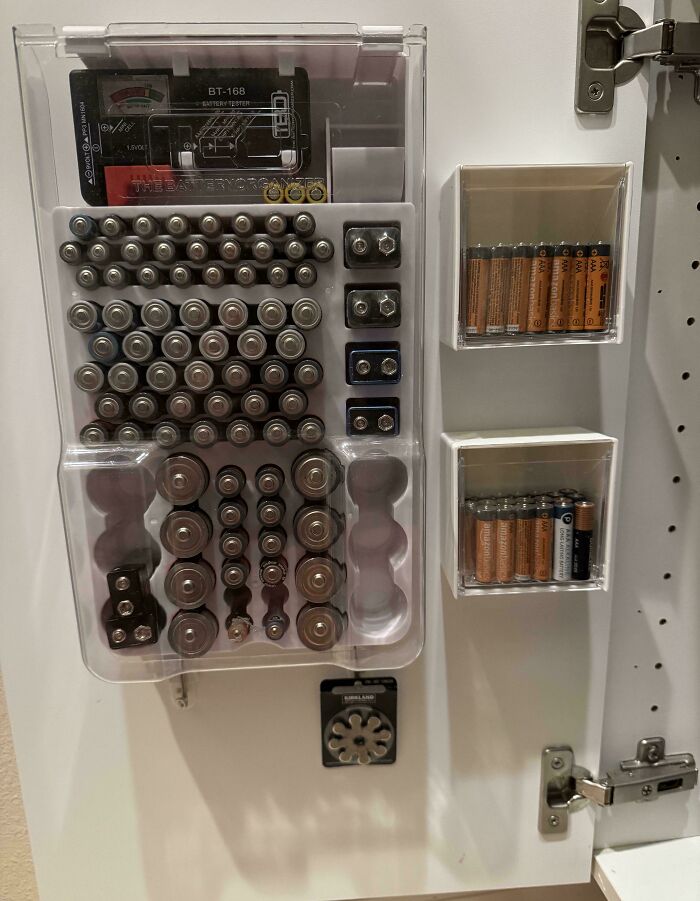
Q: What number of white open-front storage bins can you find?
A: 2